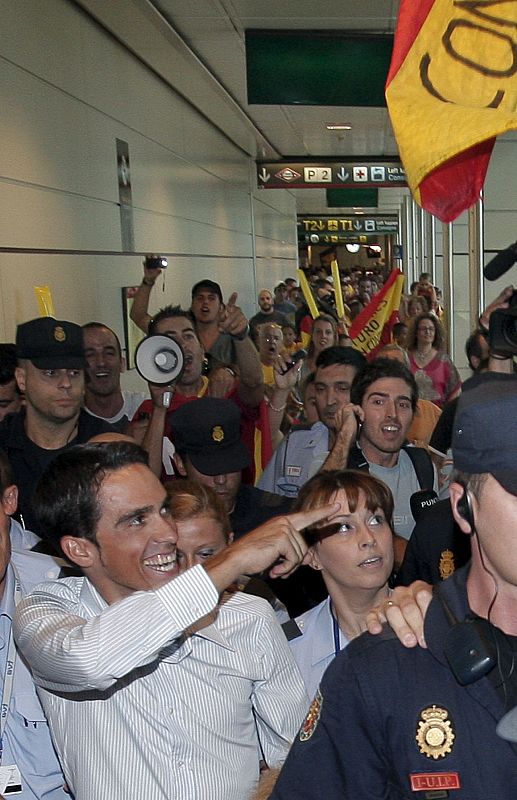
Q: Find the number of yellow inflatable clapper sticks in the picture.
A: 3